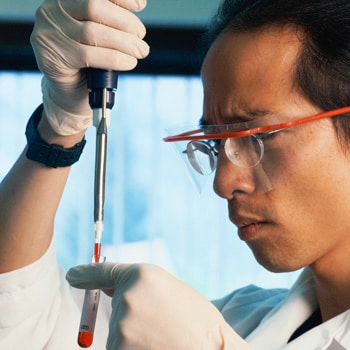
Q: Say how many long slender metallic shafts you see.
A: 1